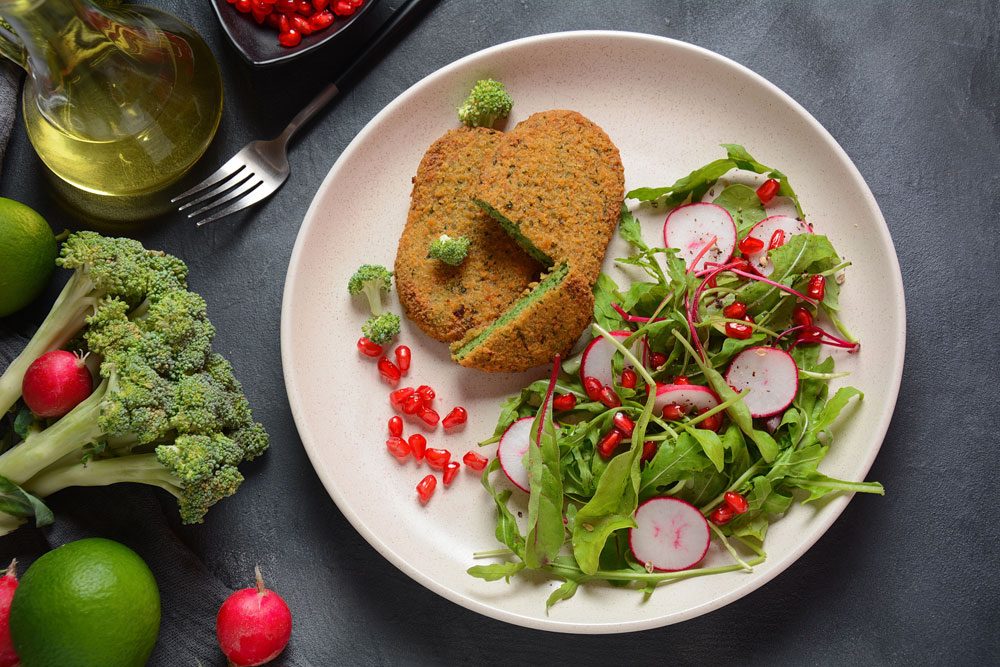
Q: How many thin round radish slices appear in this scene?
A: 7